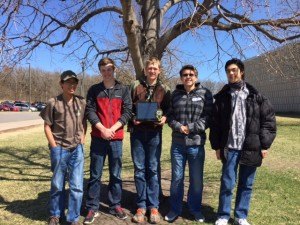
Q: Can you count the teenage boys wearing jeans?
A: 5